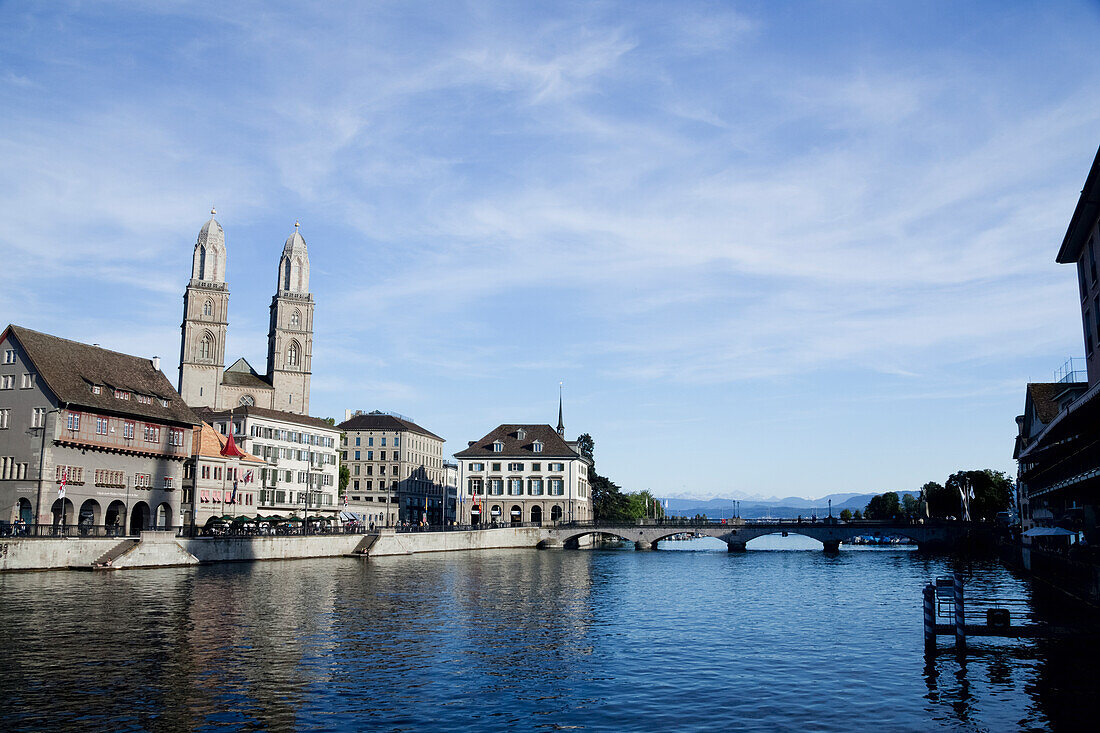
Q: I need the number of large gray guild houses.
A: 1